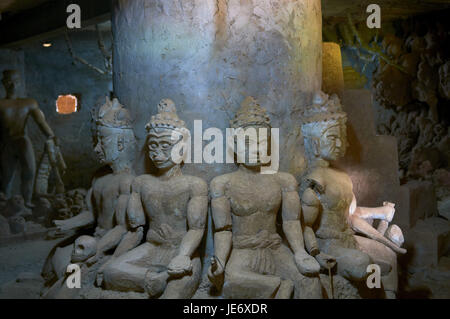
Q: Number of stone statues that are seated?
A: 4